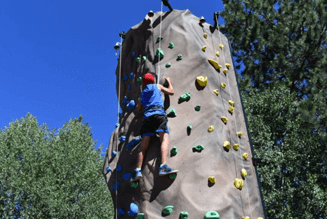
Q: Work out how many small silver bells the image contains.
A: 3